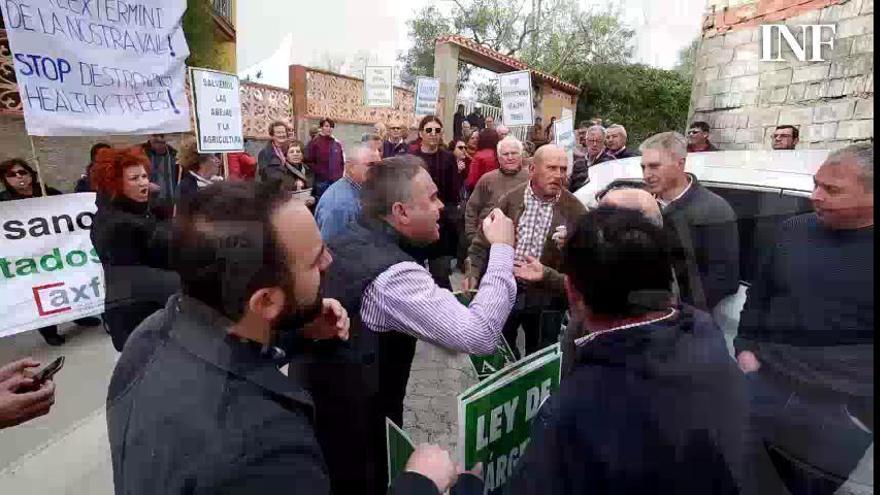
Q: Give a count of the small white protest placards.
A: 5